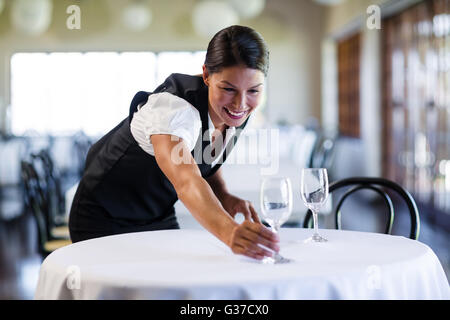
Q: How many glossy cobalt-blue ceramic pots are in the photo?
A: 0